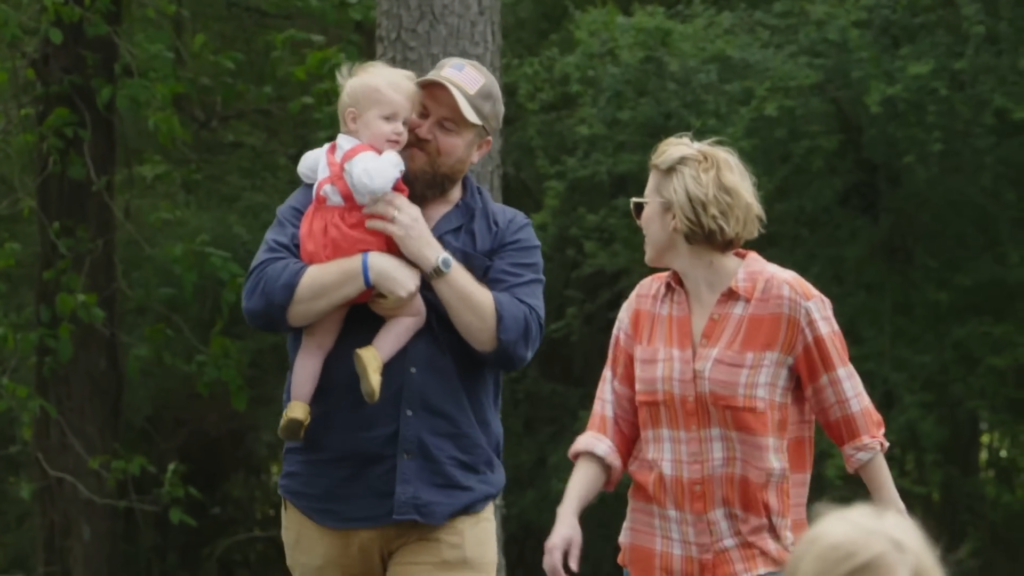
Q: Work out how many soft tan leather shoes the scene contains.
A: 2